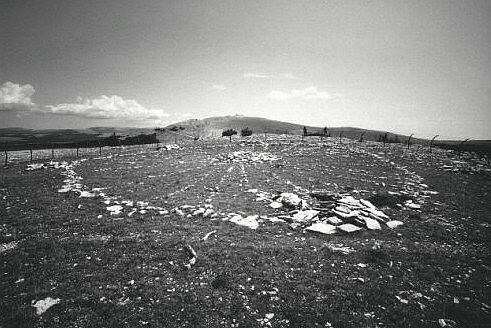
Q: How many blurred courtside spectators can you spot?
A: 0